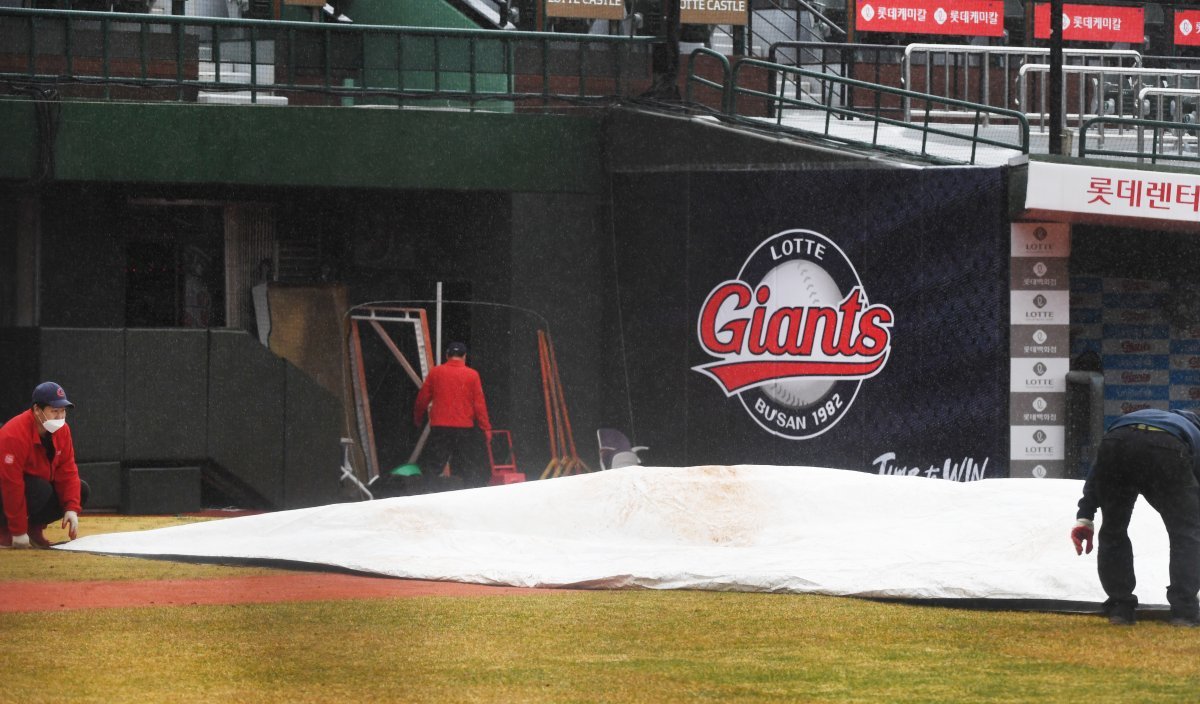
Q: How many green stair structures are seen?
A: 1